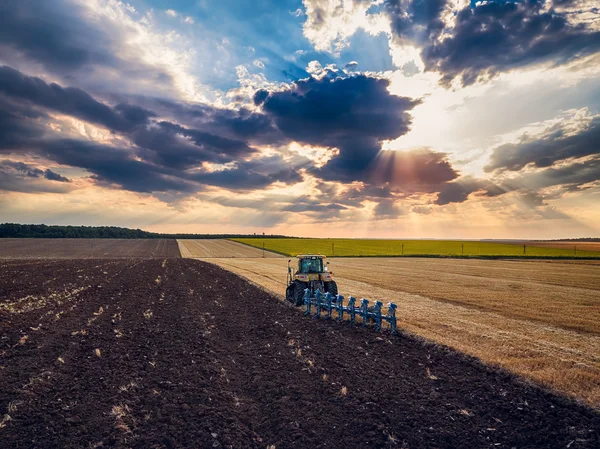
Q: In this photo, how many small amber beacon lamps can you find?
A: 2